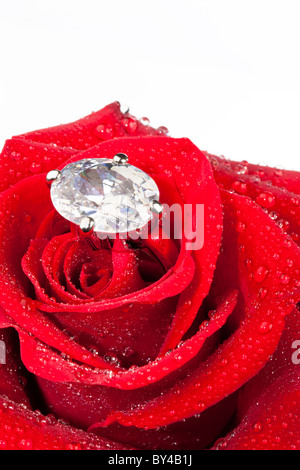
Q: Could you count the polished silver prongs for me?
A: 4